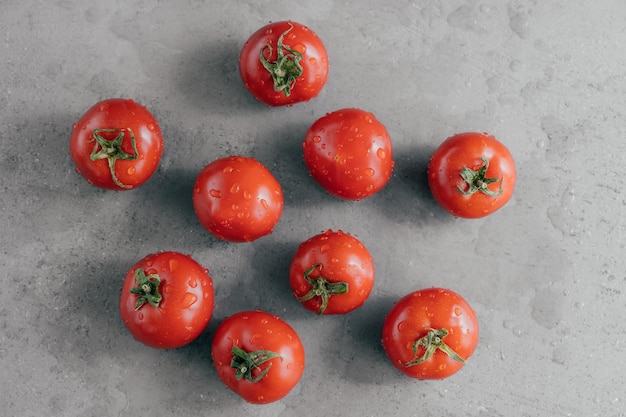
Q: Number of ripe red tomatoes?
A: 9